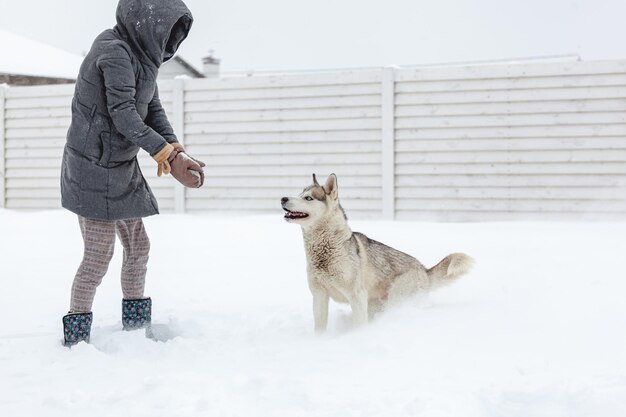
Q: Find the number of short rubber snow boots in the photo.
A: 2